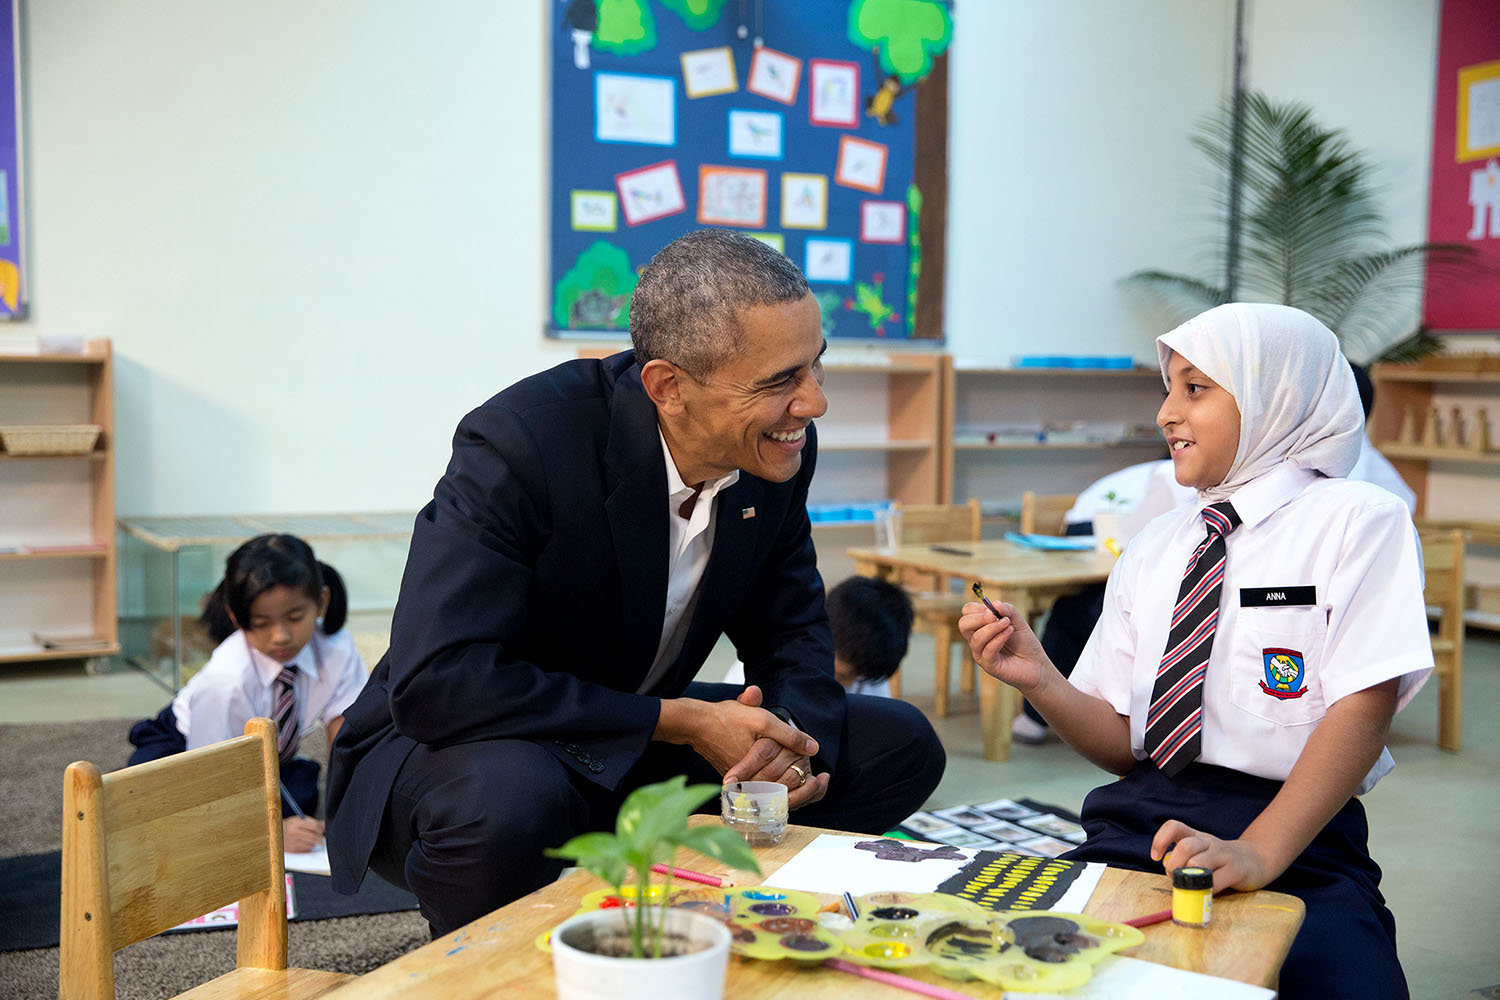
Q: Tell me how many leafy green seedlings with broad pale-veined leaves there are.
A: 1